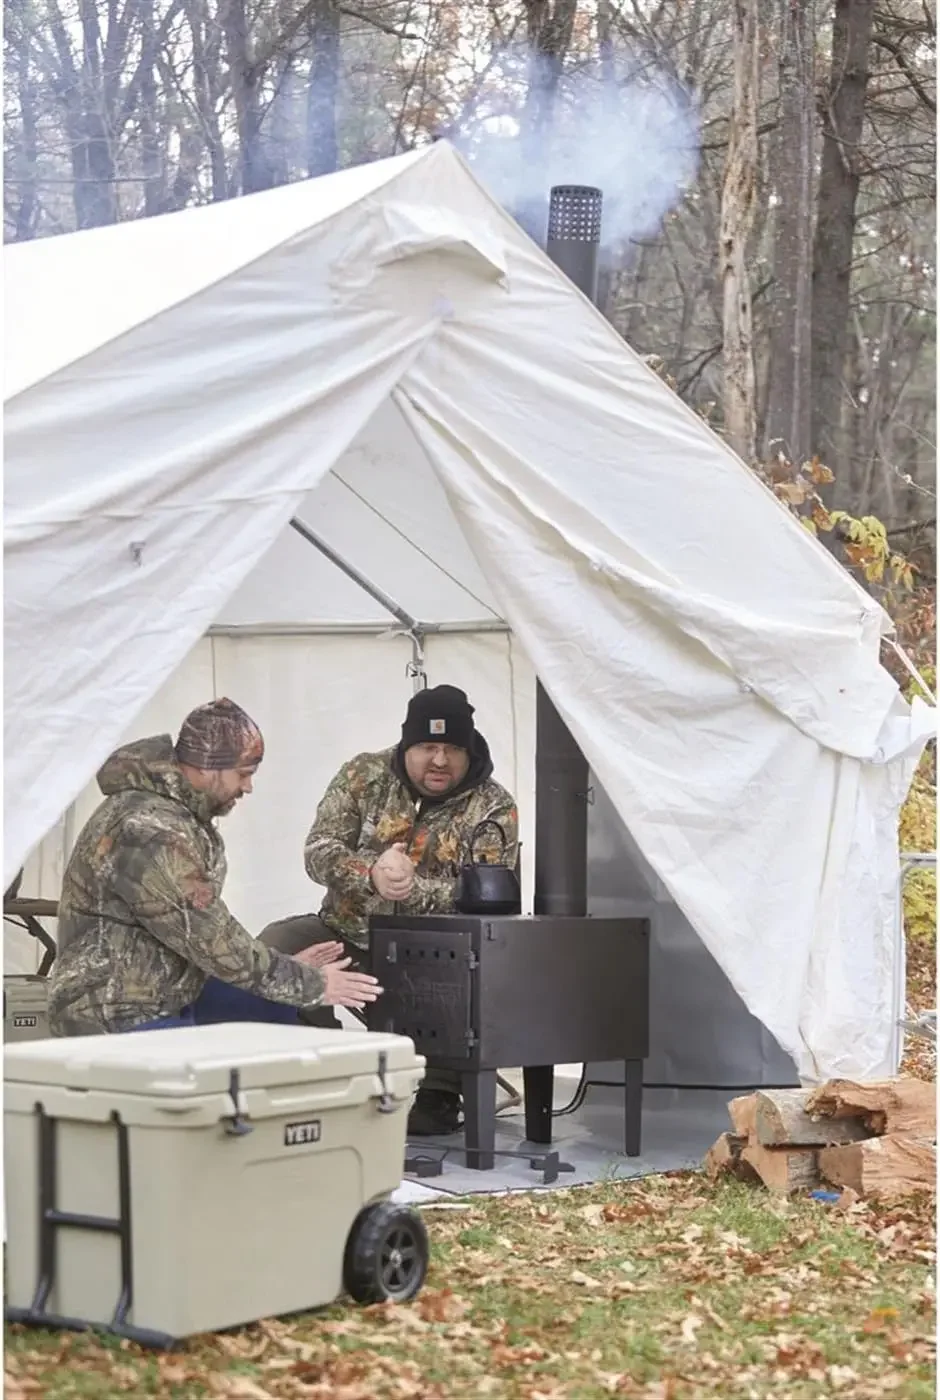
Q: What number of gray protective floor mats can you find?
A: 1